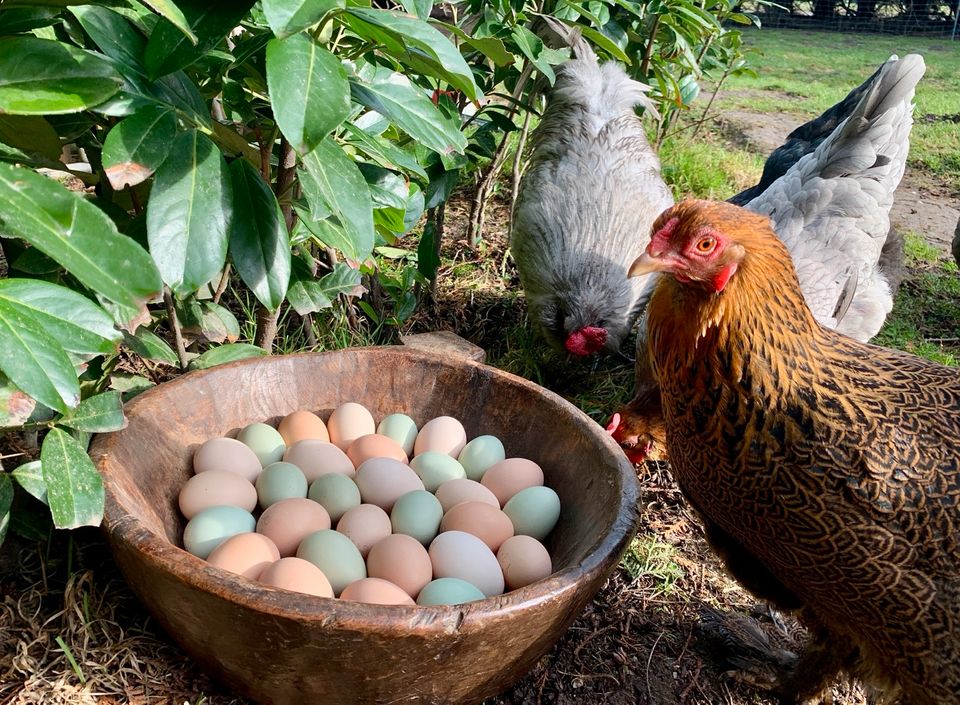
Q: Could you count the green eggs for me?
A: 11